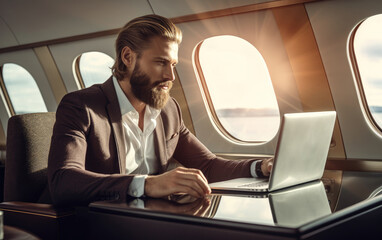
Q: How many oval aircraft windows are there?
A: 4